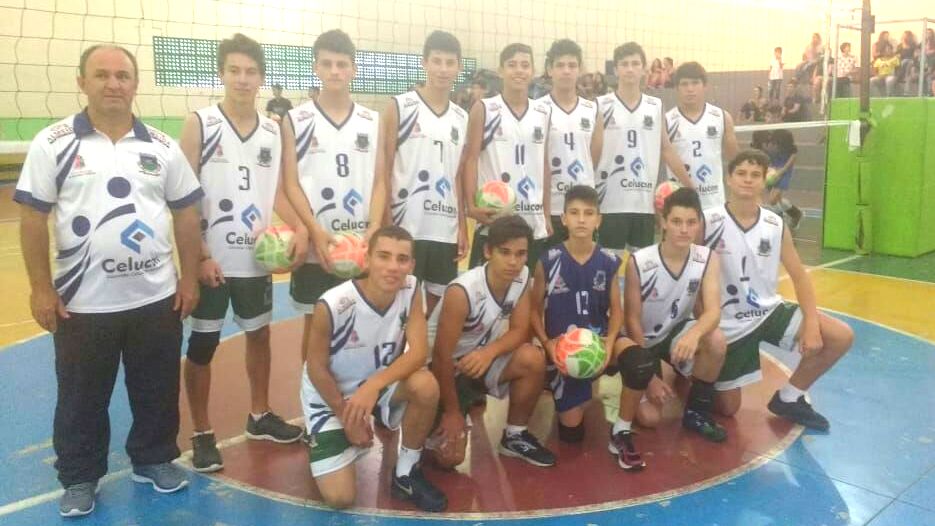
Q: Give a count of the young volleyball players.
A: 12